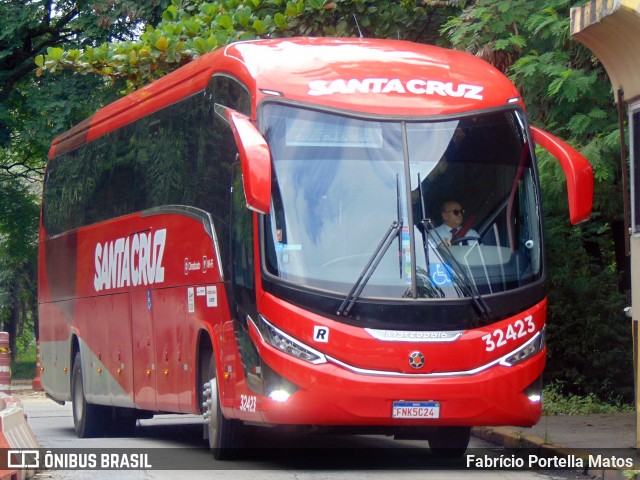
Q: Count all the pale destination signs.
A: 1